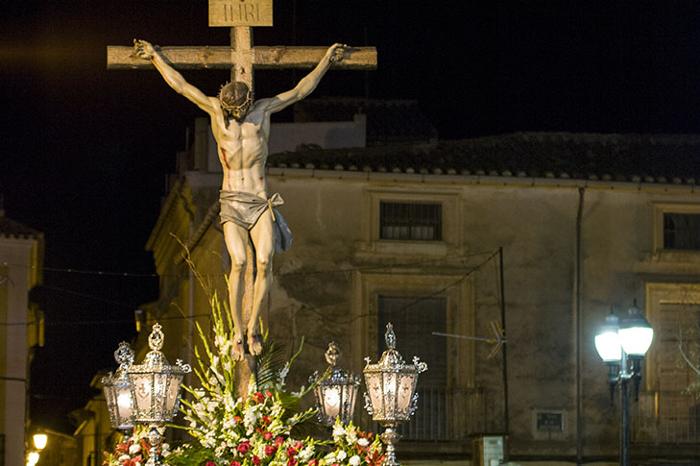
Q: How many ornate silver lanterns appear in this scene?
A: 4